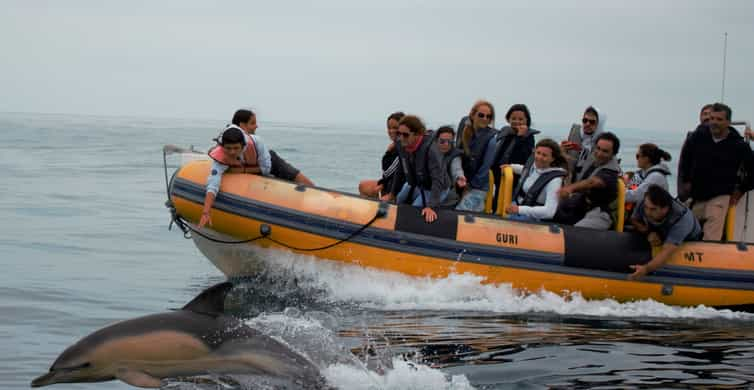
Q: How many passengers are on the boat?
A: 14